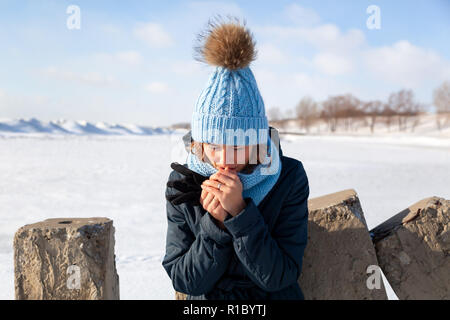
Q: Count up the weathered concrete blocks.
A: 3